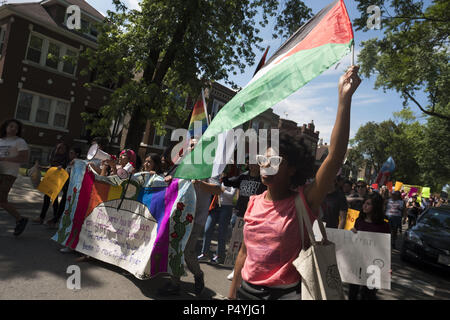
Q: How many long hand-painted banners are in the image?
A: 1